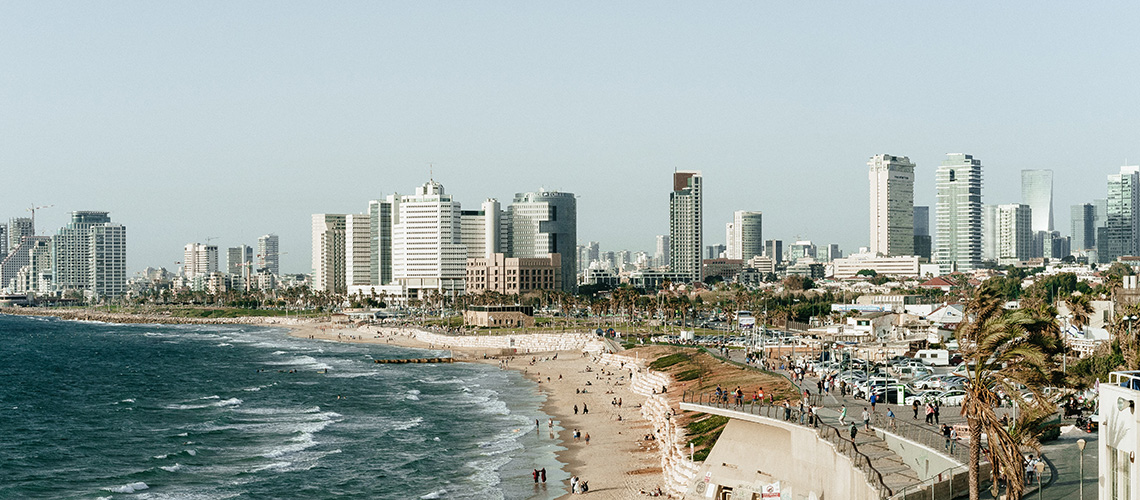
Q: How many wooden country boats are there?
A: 0